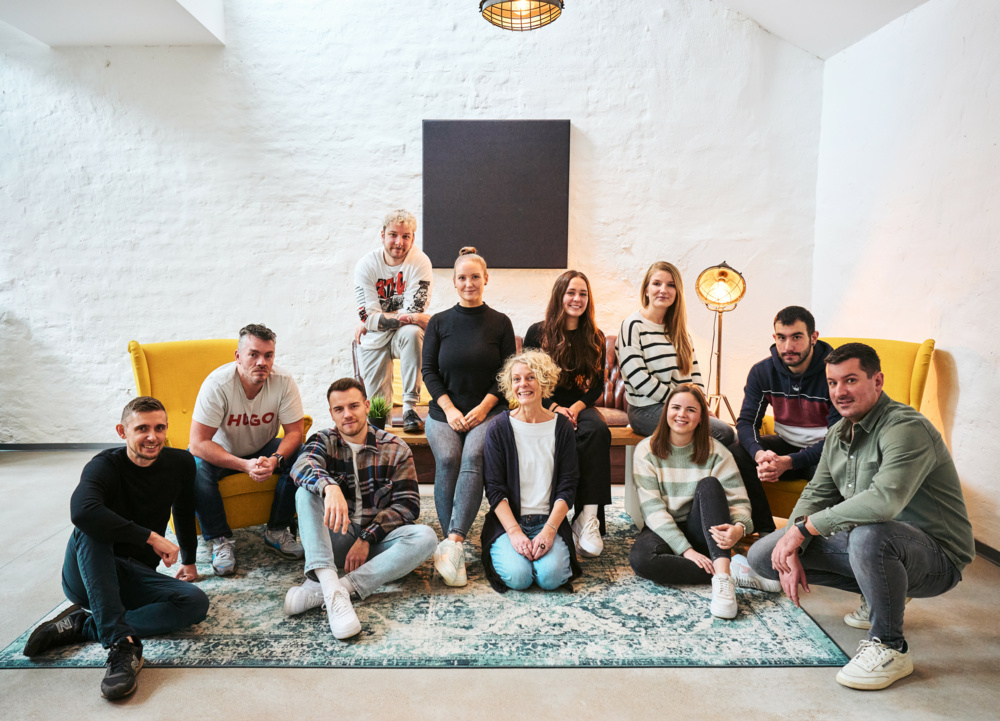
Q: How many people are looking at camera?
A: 11